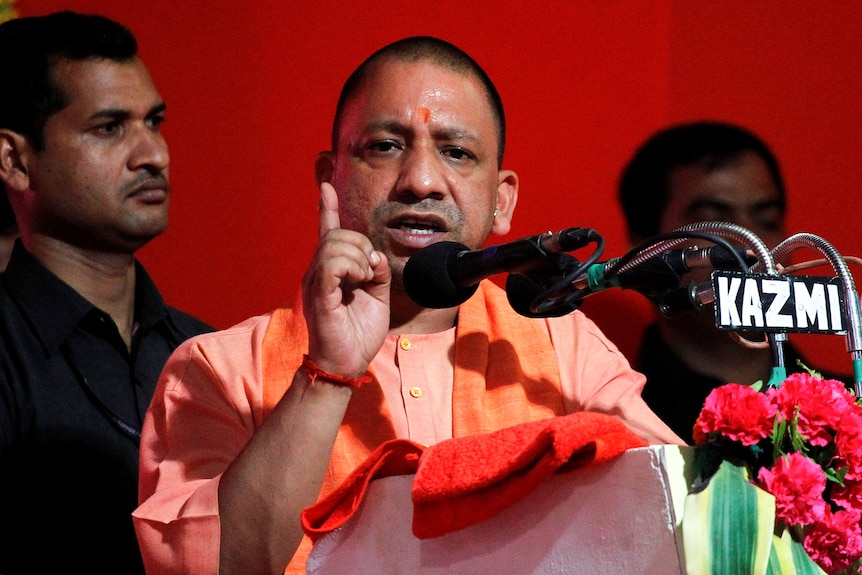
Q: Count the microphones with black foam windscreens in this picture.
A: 2